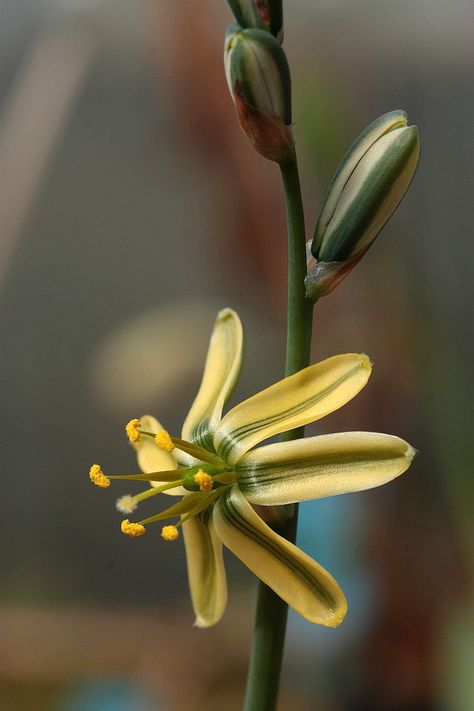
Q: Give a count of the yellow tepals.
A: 6